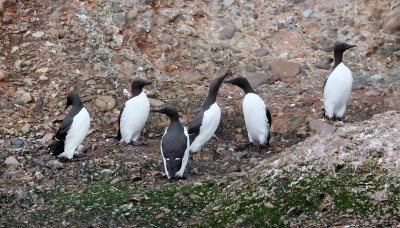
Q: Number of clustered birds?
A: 6